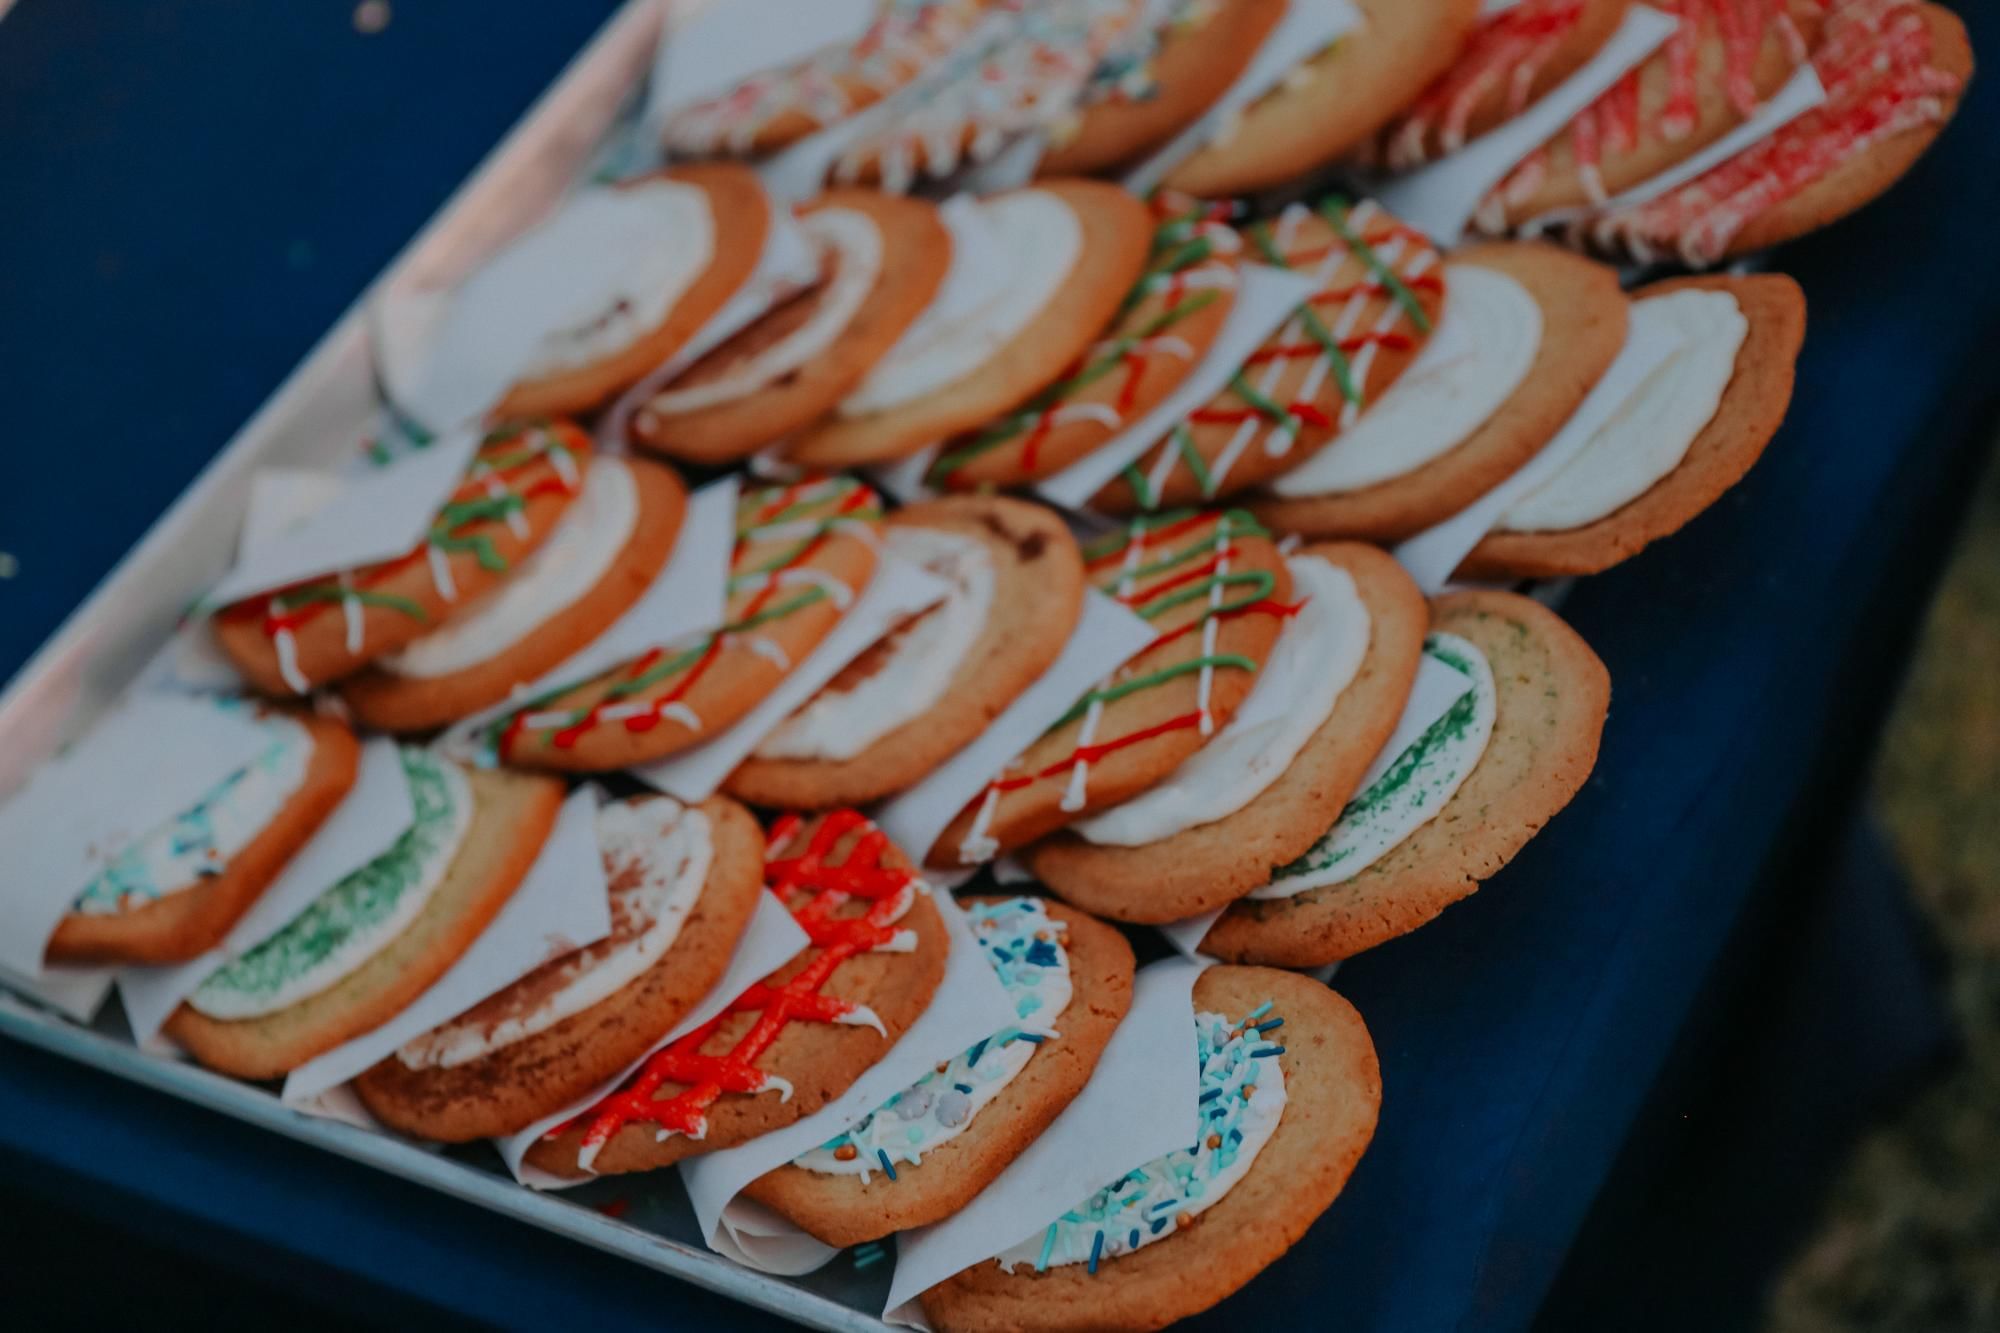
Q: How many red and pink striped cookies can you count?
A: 3